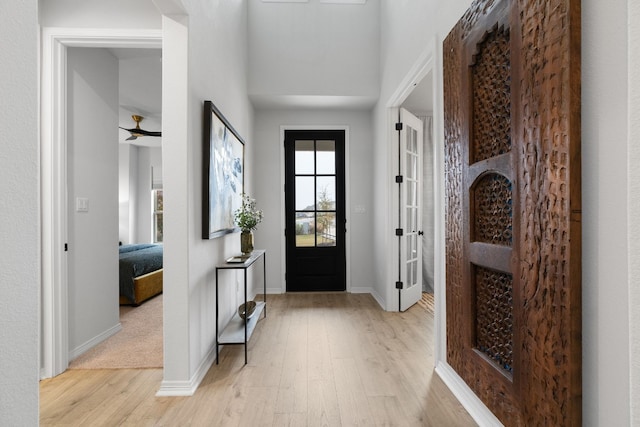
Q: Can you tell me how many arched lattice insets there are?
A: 2